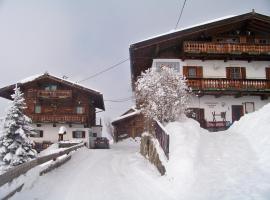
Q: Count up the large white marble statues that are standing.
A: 0